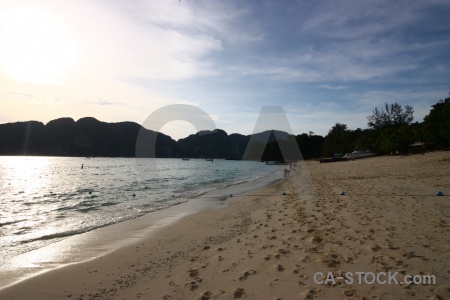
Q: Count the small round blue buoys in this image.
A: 3